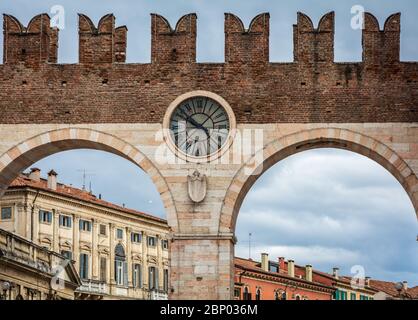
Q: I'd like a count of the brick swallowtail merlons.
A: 6